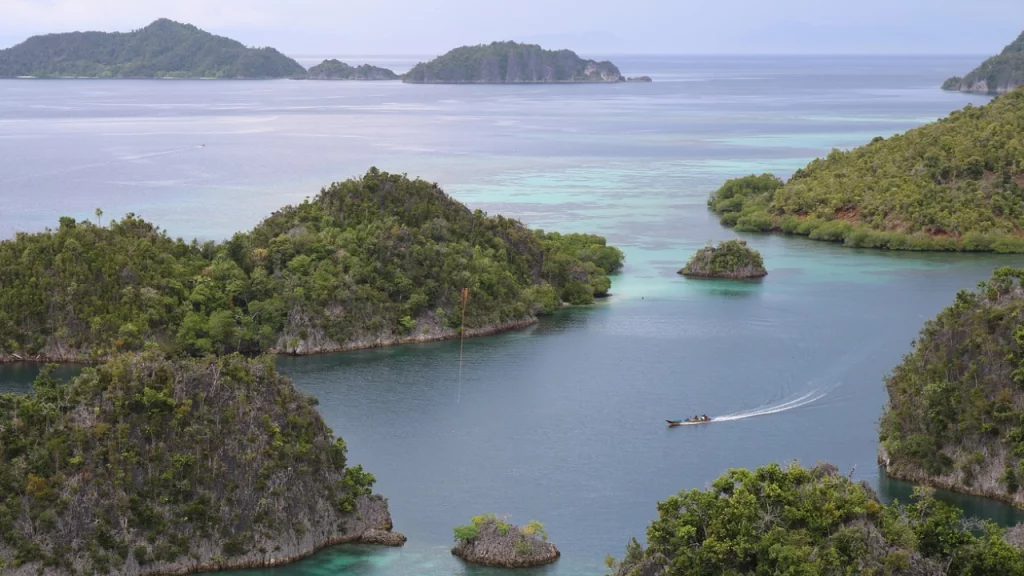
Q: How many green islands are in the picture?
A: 11